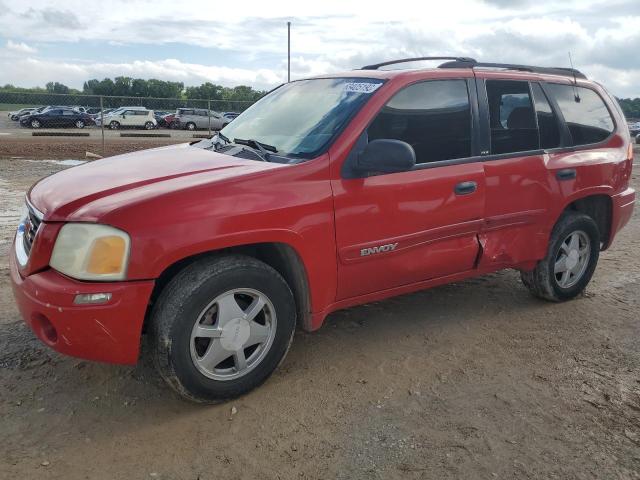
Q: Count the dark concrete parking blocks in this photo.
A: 3